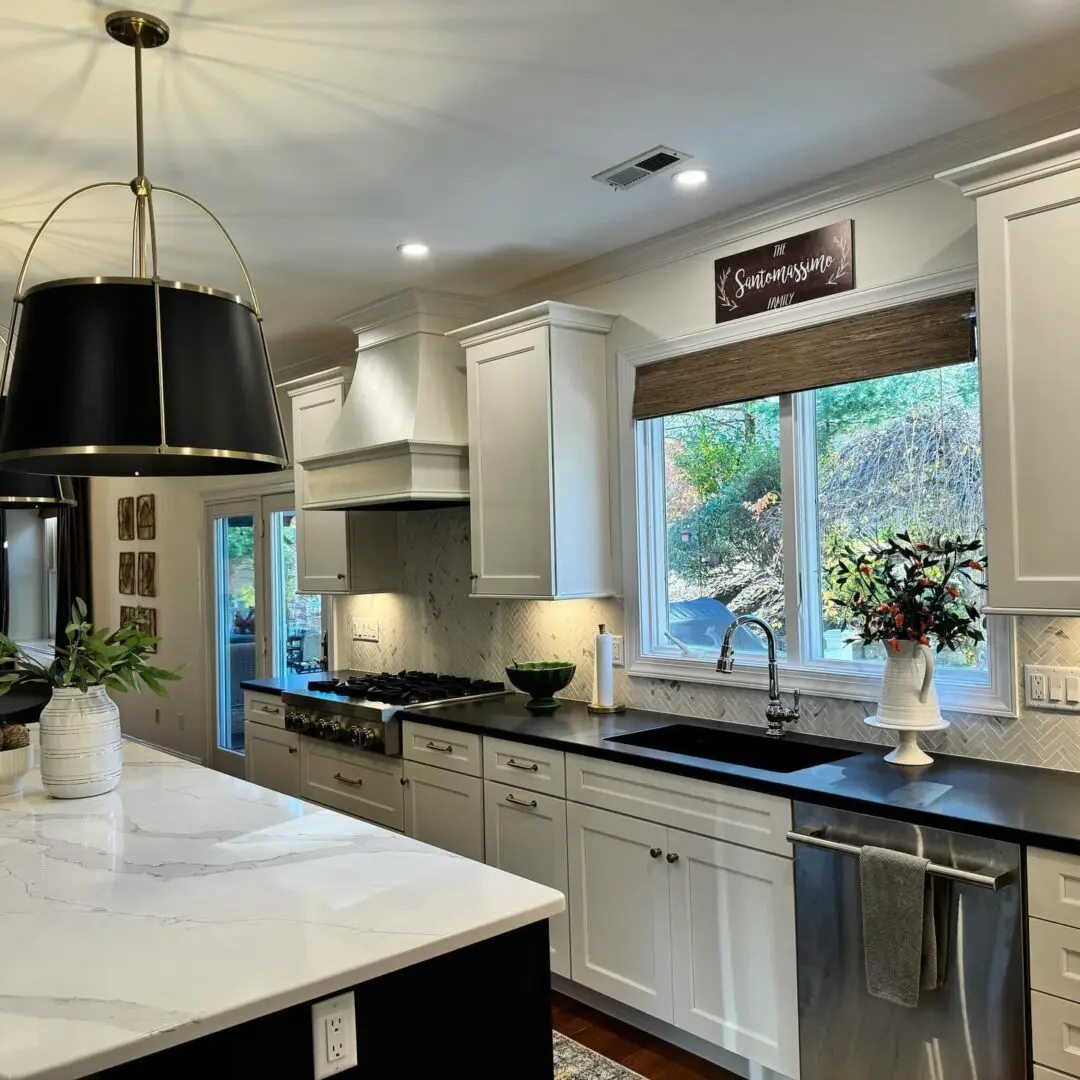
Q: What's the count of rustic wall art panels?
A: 6